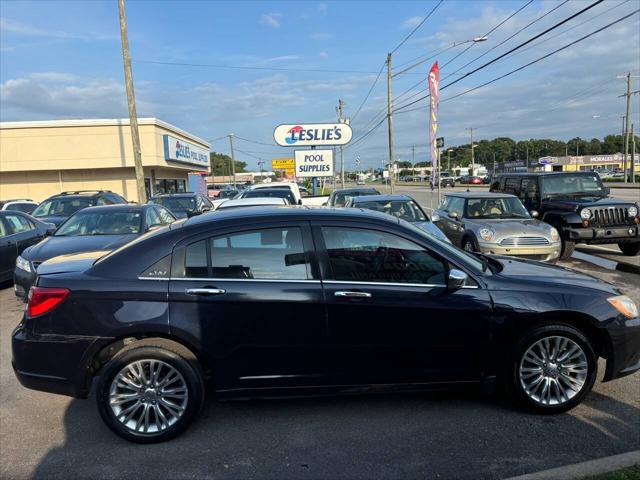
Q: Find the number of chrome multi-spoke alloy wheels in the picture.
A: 2